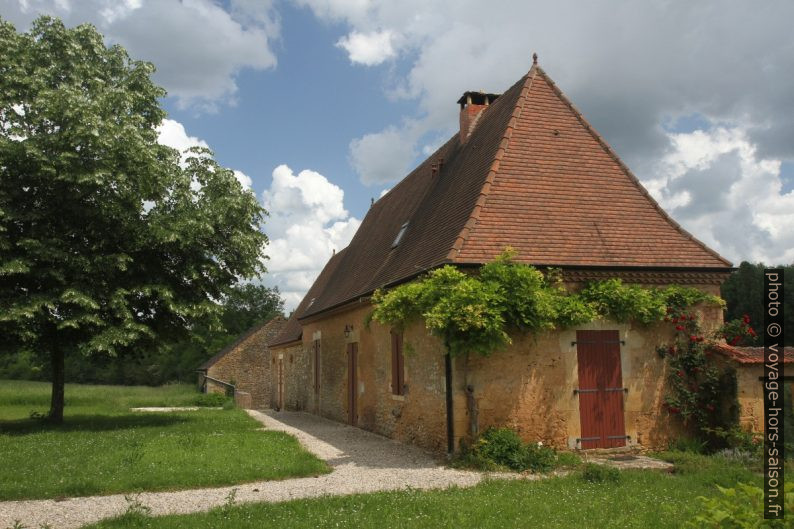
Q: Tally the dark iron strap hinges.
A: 6